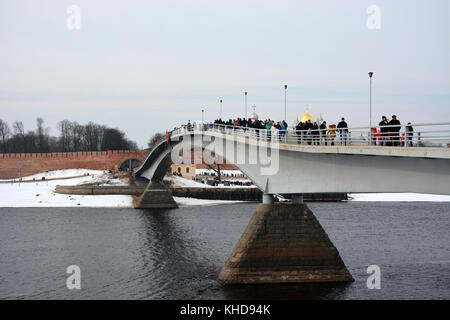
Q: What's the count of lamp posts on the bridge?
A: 5